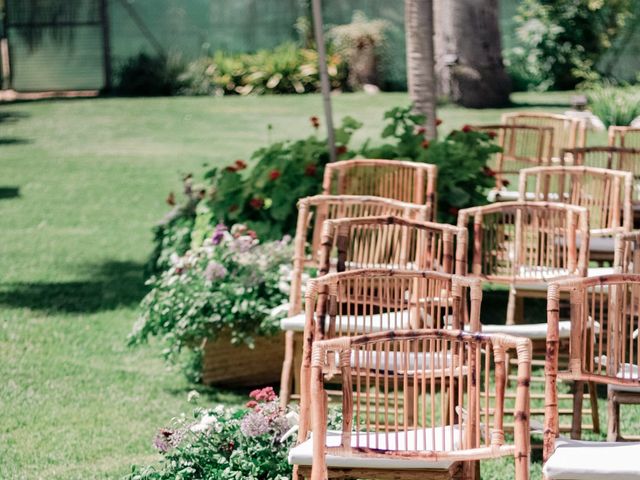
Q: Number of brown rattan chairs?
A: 13